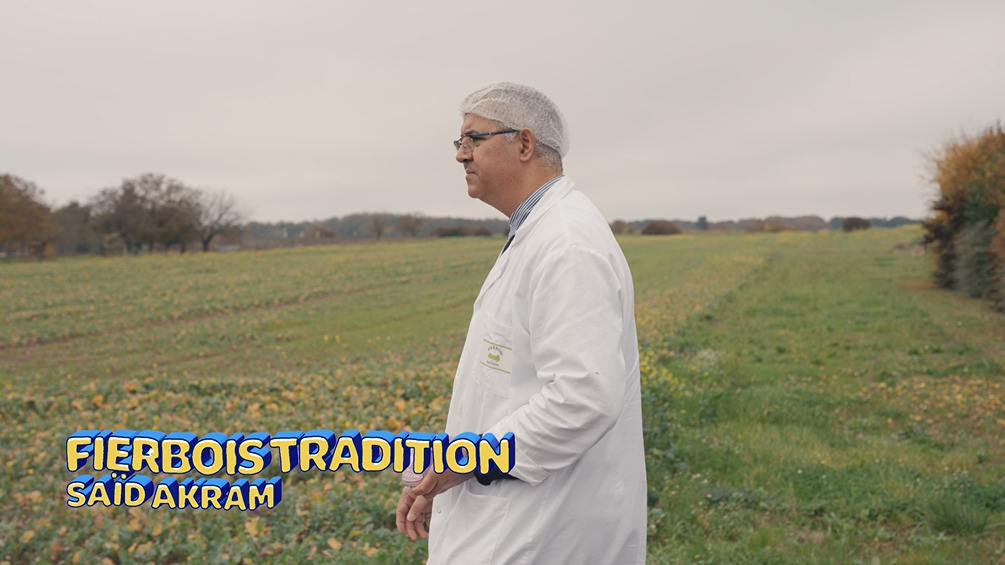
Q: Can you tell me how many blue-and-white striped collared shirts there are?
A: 1